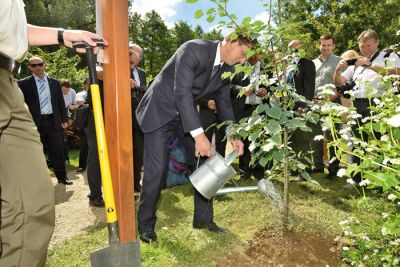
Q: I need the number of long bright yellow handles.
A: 1